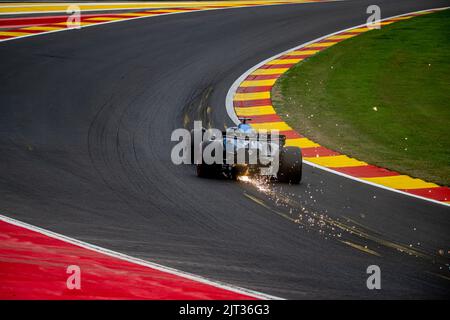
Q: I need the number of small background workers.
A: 0